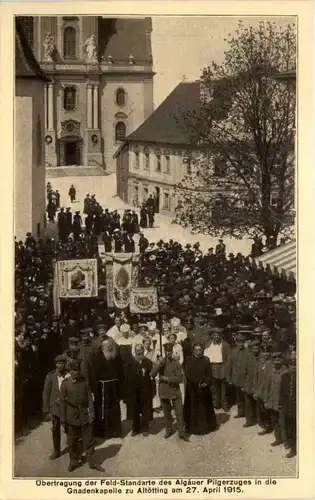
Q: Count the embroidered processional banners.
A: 3